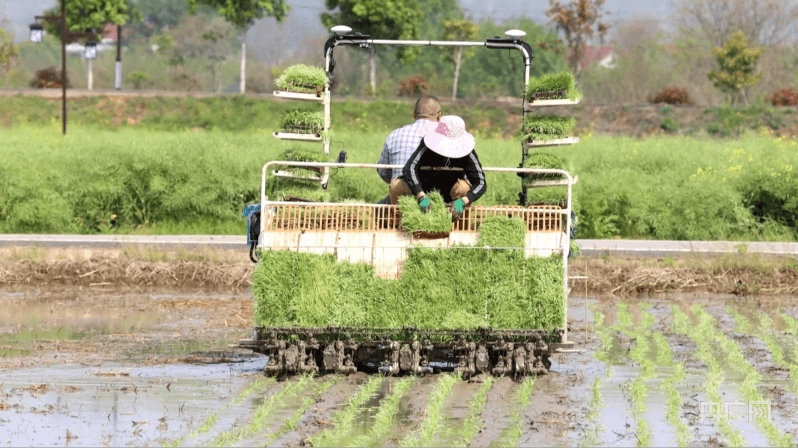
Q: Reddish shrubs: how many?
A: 4